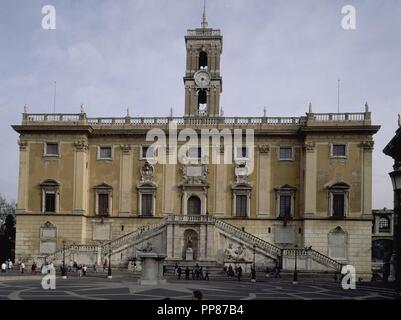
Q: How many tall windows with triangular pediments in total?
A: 2